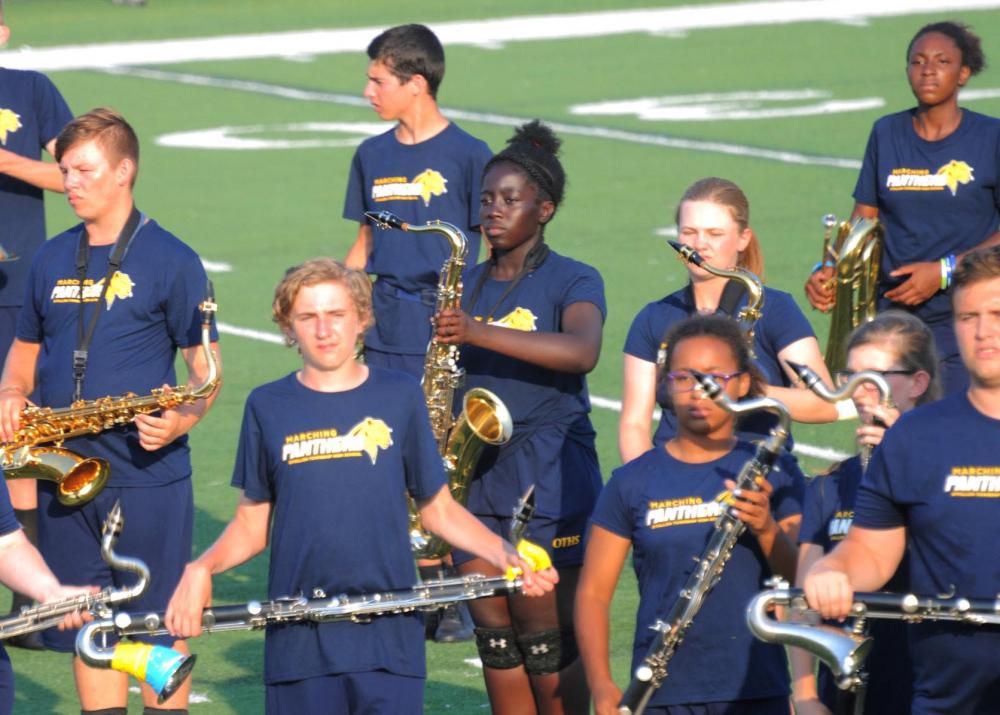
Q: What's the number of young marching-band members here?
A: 11